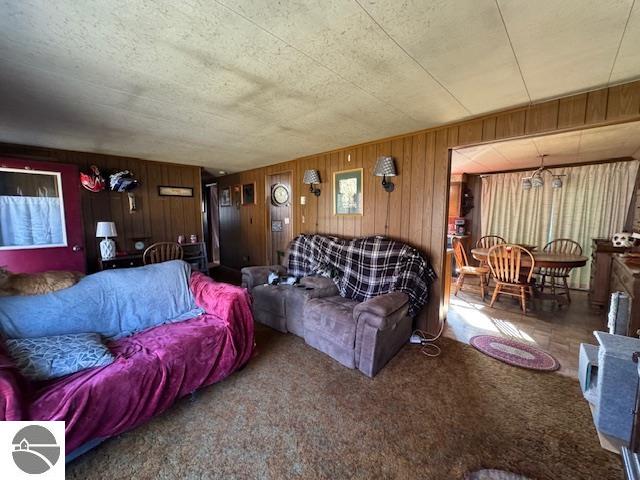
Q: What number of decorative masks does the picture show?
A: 2